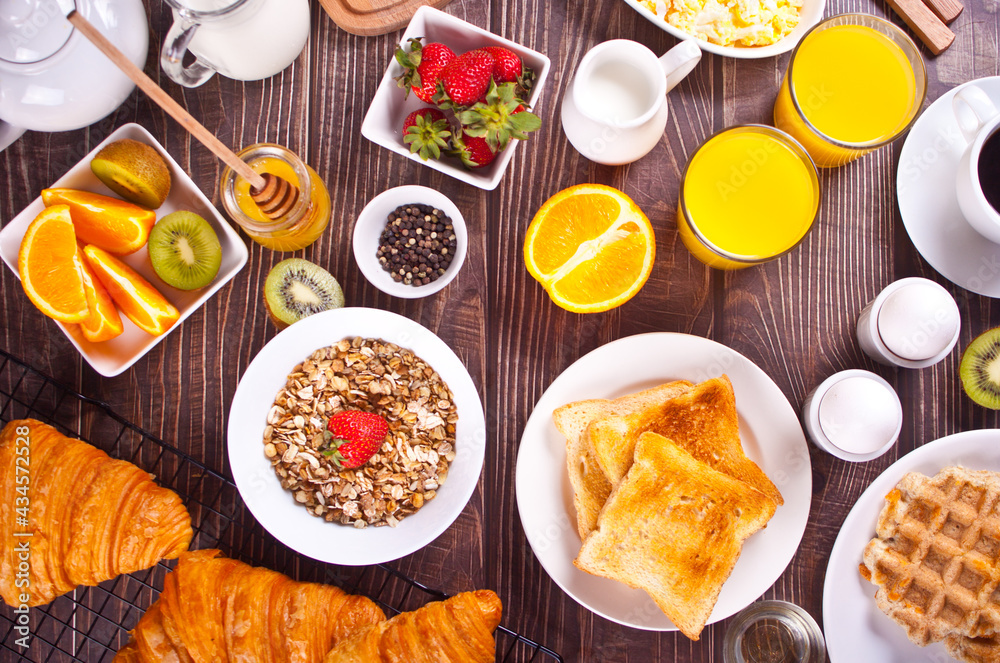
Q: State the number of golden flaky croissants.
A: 3